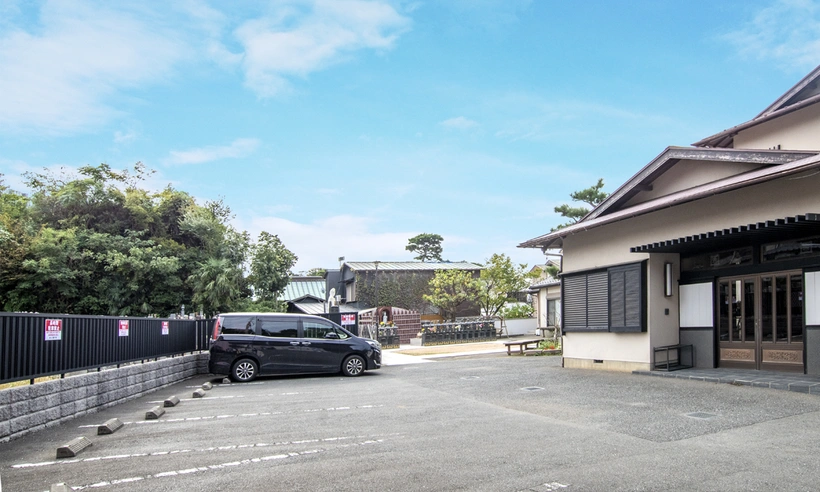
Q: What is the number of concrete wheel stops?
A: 8